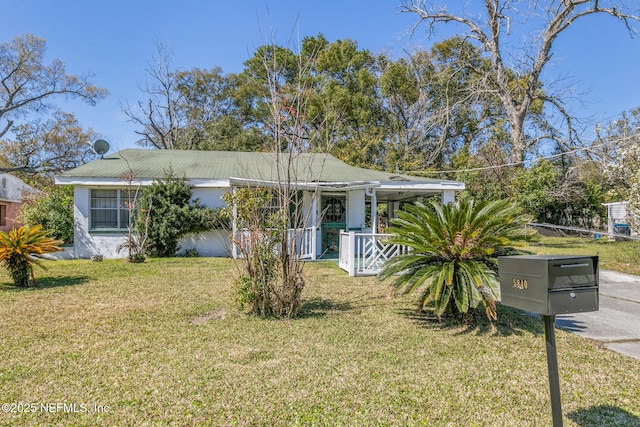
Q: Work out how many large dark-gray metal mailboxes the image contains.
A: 1